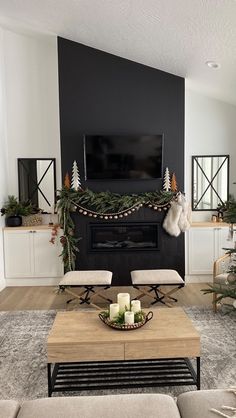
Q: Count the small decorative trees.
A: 4